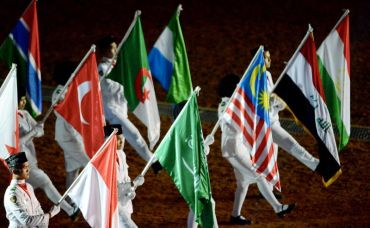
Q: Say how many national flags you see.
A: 10